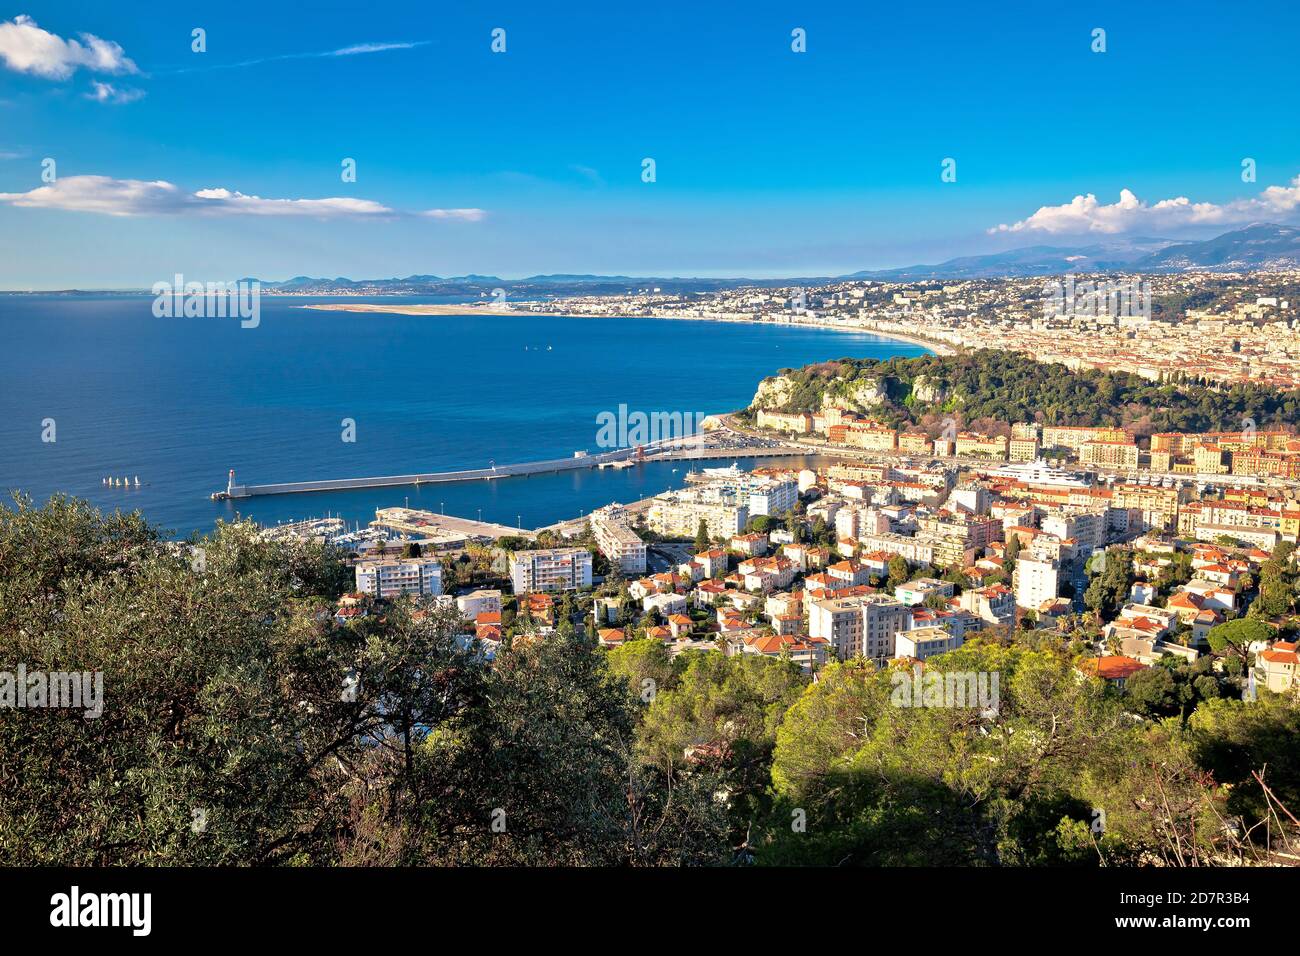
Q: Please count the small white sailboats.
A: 5